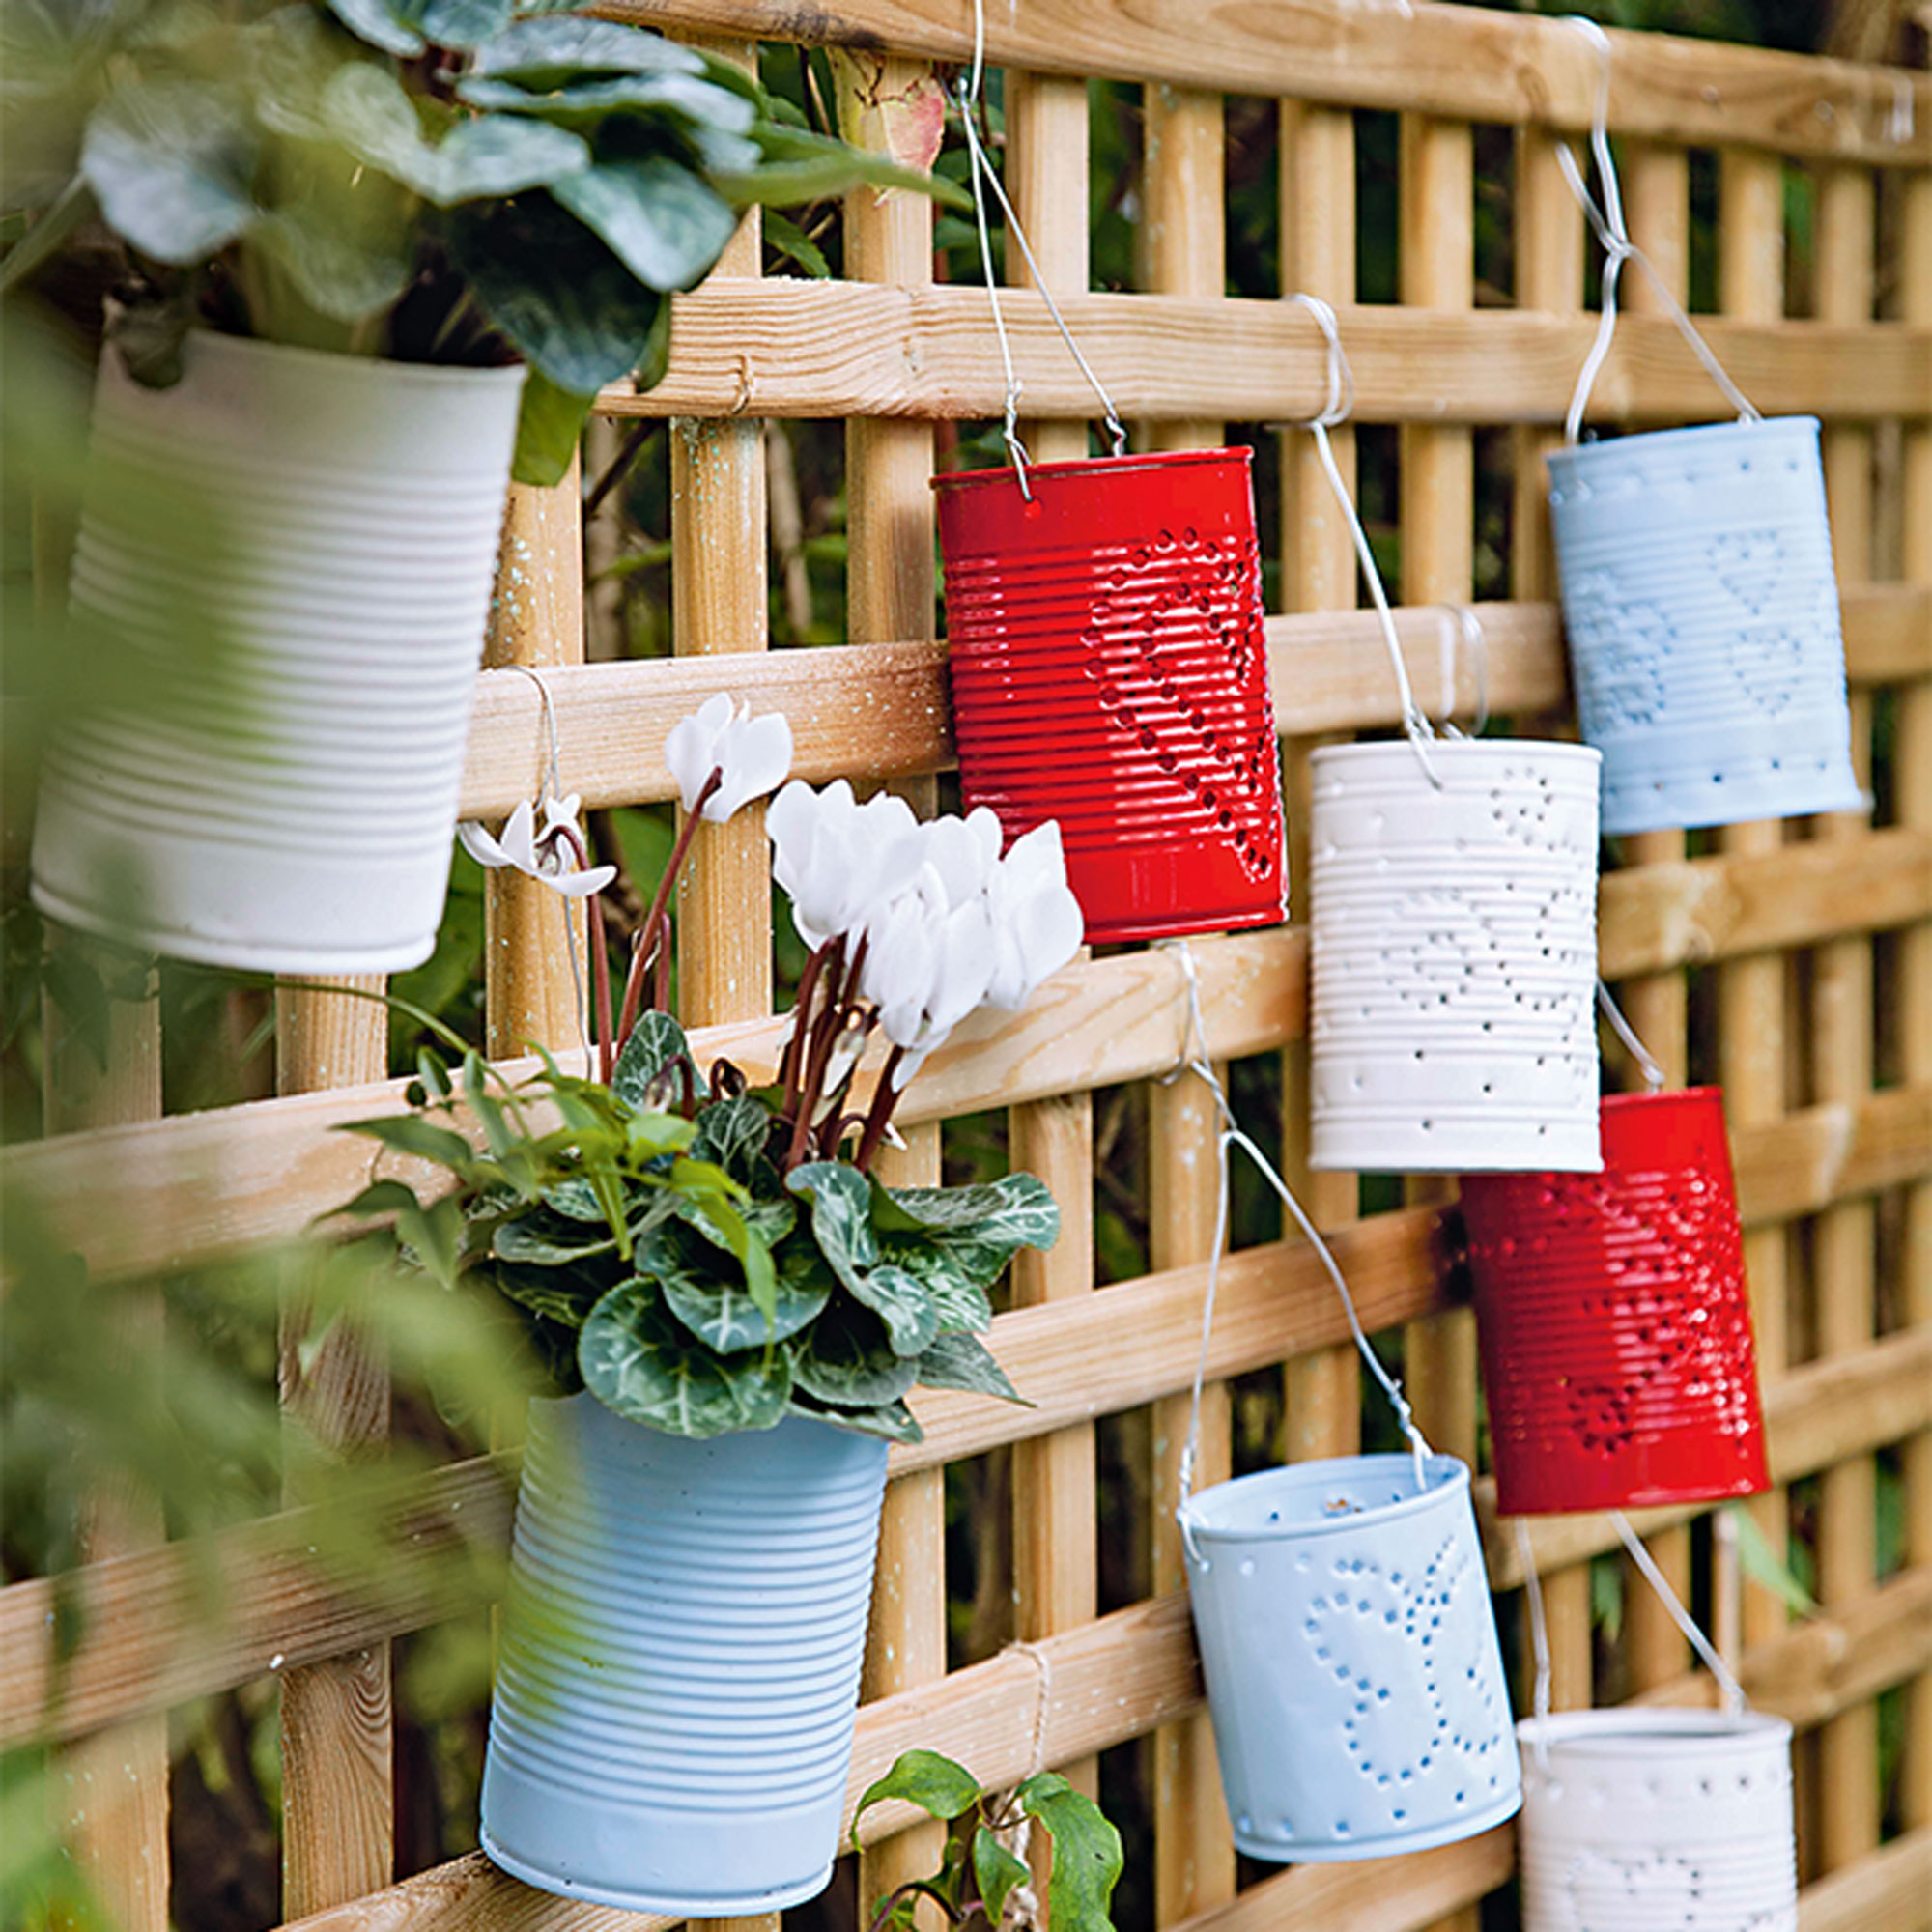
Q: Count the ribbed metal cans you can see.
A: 7